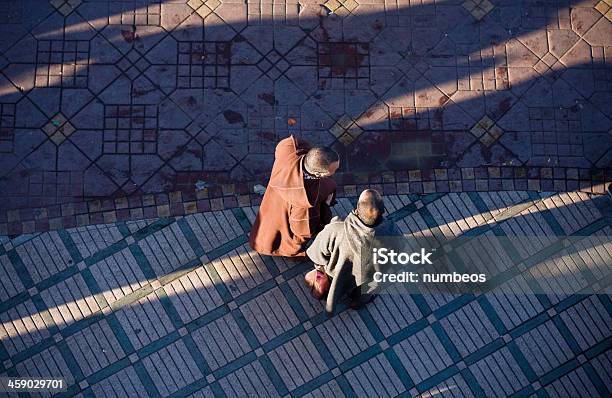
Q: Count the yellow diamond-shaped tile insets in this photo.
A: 8